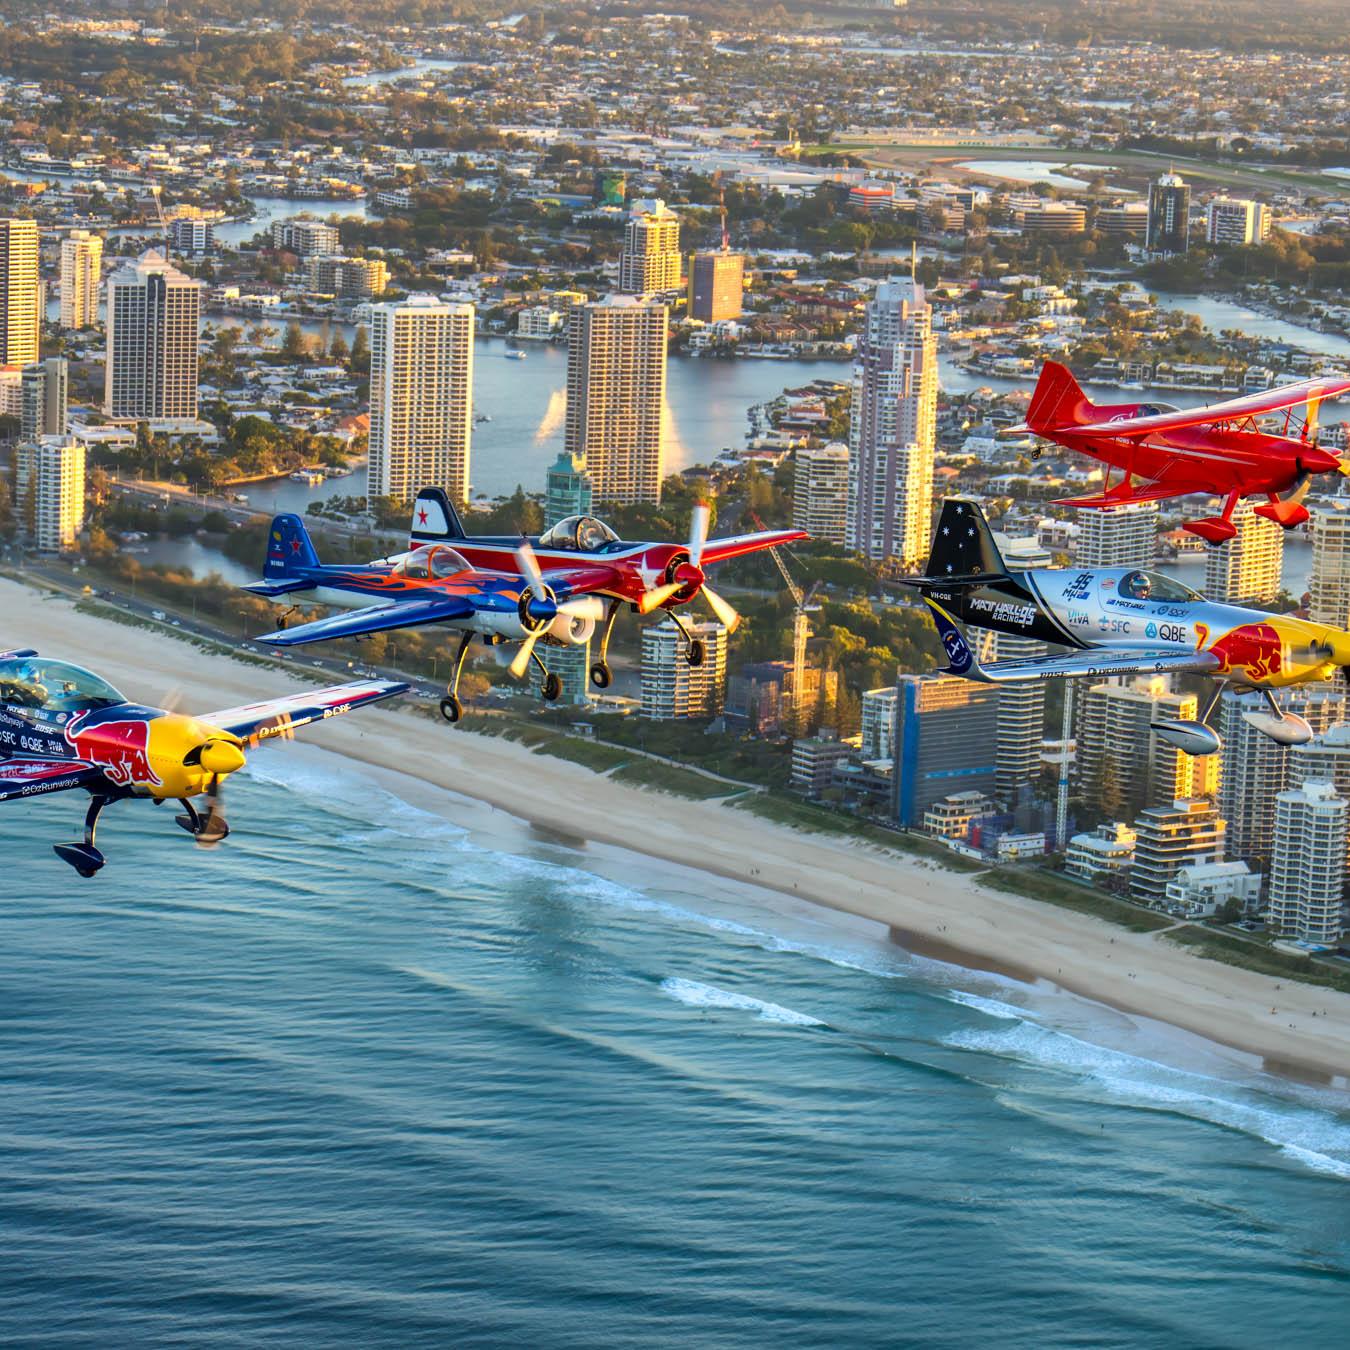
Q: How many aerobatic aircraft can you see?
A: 5